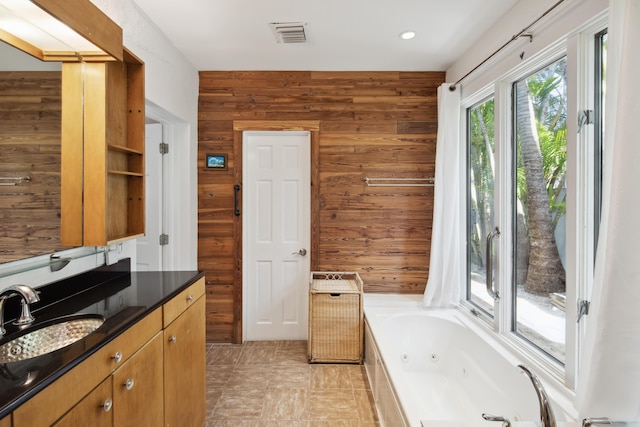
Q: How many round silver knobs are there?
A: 5